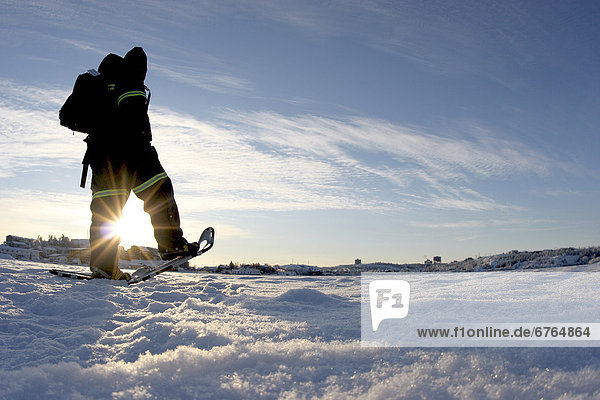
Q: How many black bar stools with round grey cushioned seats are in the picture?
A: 0